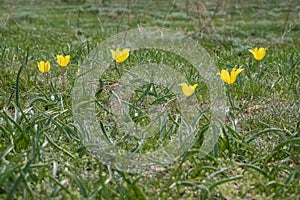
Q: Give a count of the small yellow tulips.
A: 6